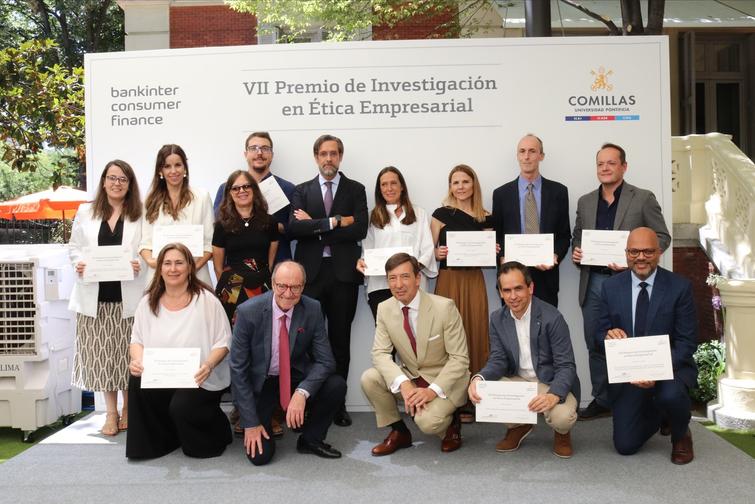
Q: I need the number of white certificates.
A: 10